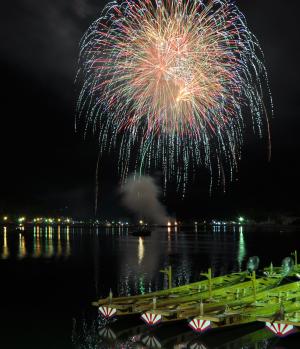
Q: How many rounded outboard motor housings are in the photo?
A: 2